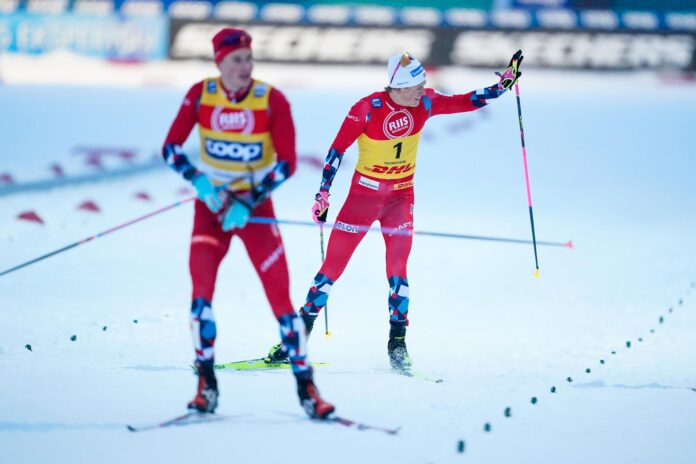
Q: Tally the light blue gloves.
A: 2